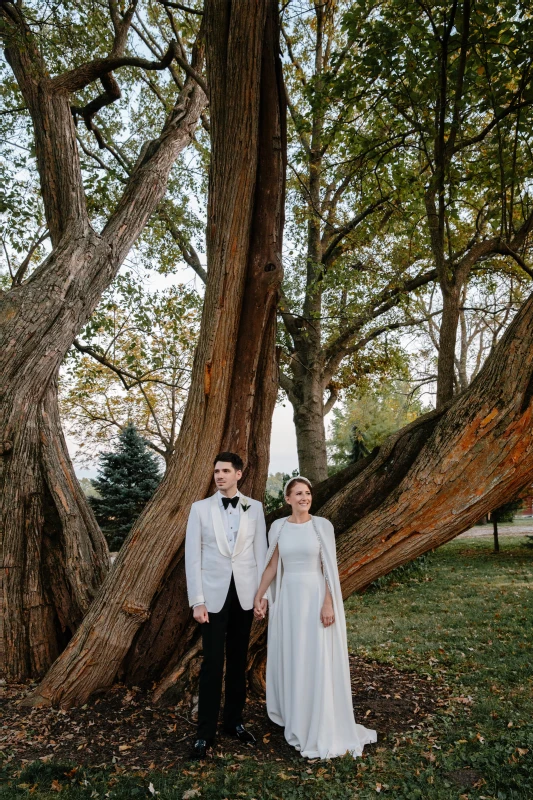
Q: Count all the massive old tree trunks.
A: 3